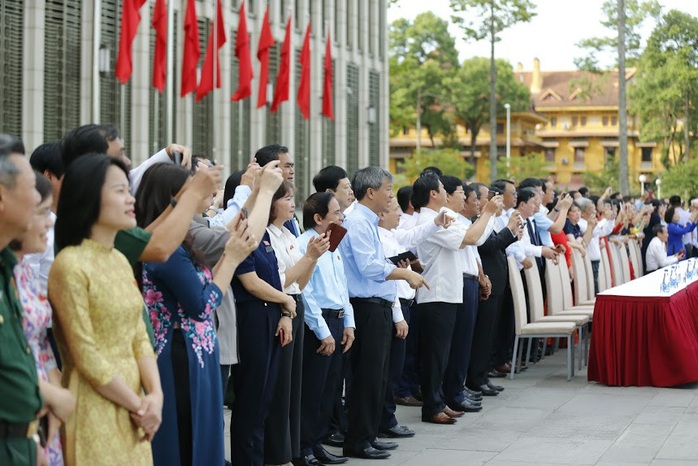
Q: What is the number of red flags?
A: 9